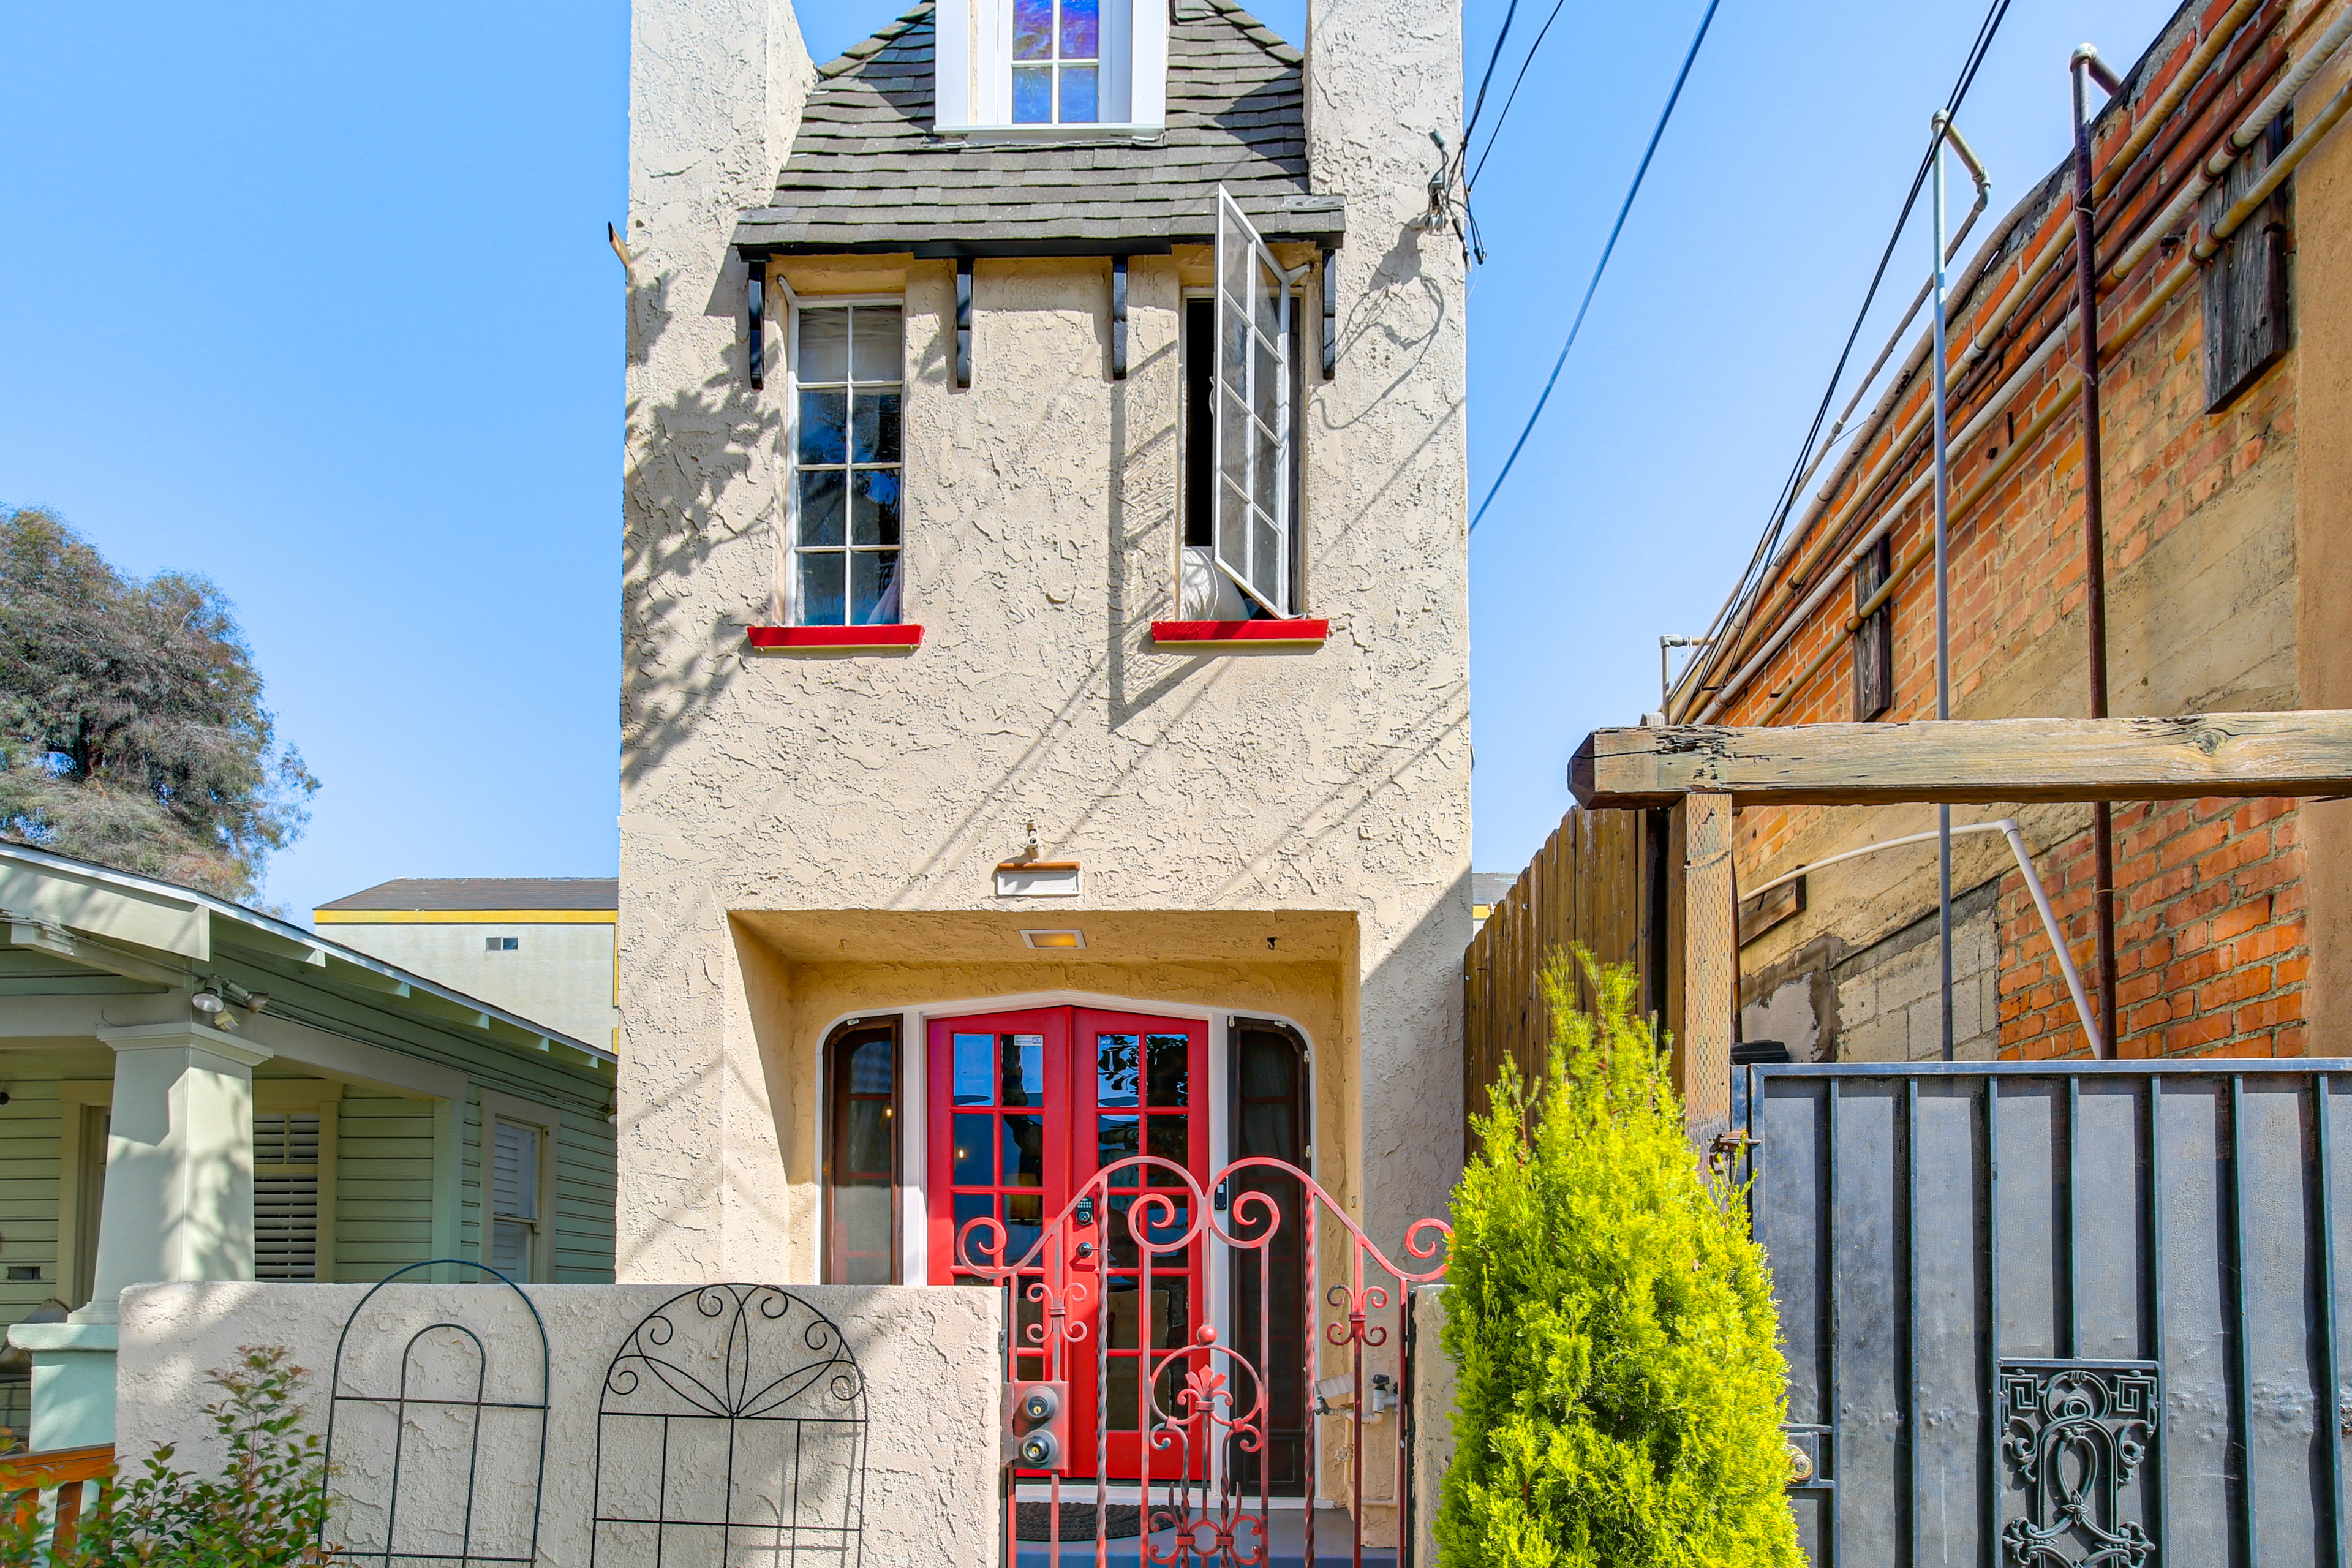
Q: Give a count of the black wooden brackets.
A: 4